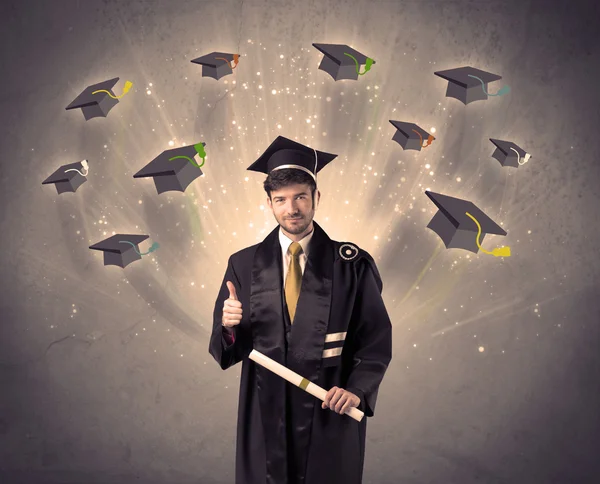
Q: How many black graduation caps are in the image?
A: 11